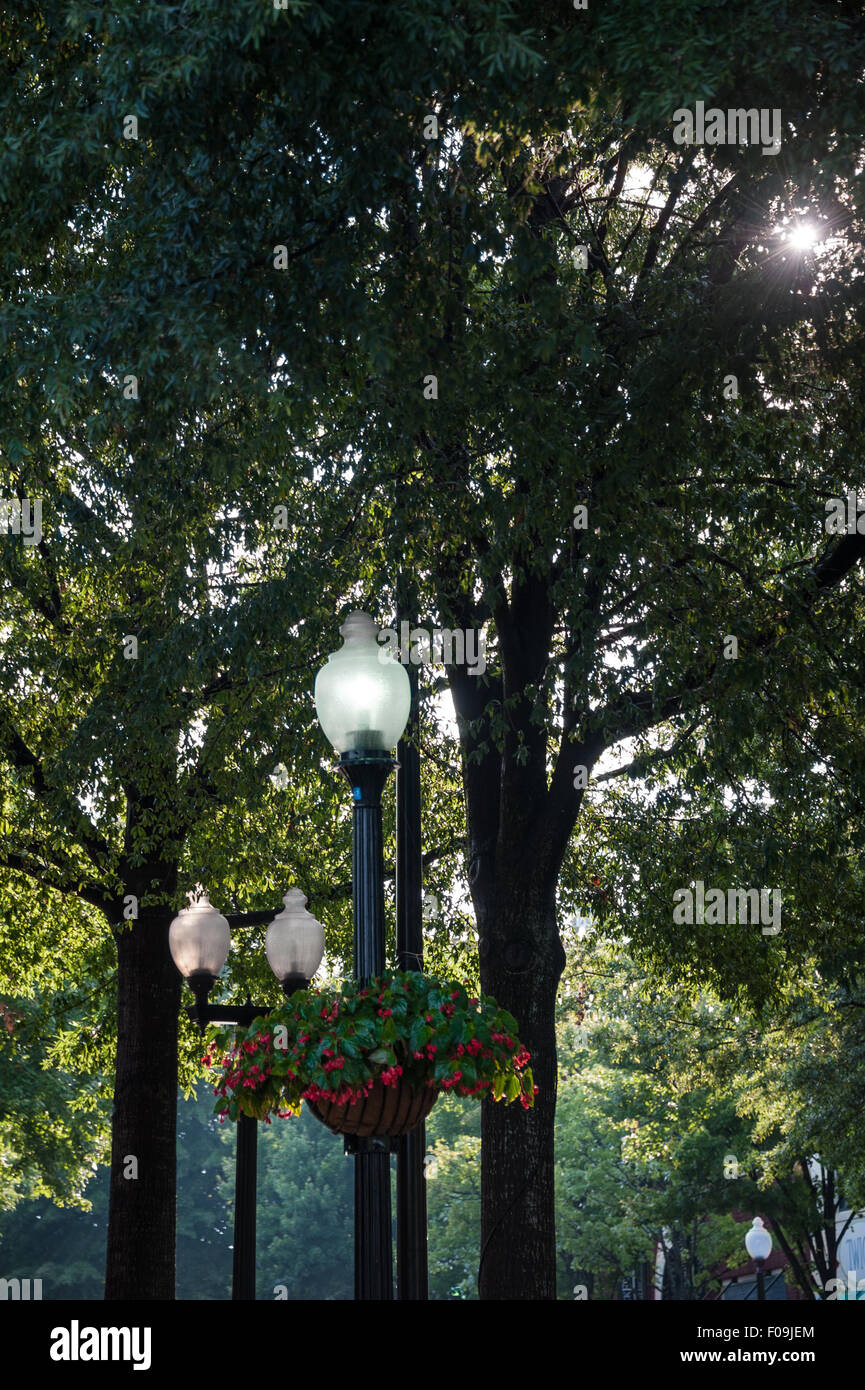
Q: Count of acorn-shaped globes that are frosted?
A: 4